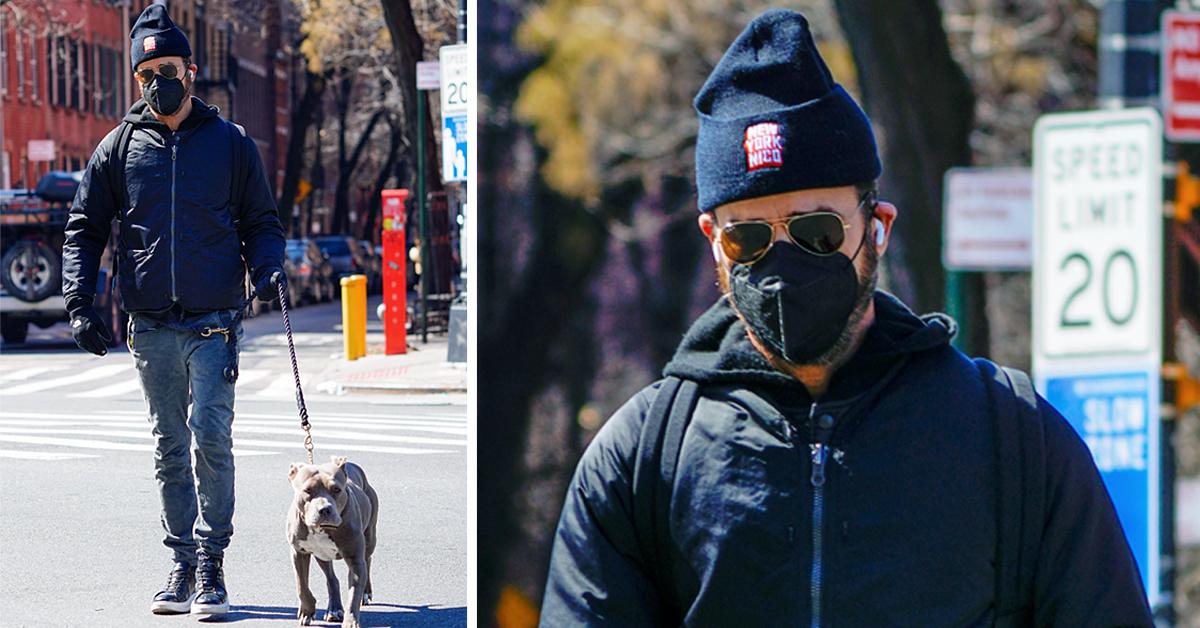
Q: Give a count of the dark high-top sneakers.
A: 2